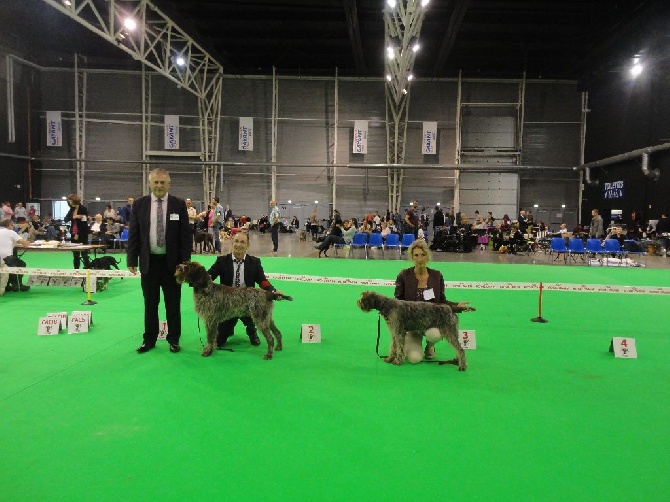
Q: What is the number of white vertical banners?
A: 5